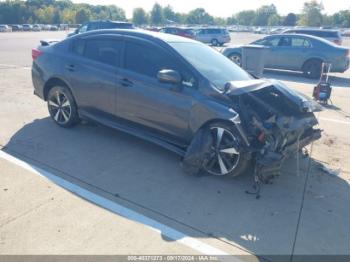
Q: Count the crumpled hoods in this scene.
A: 1